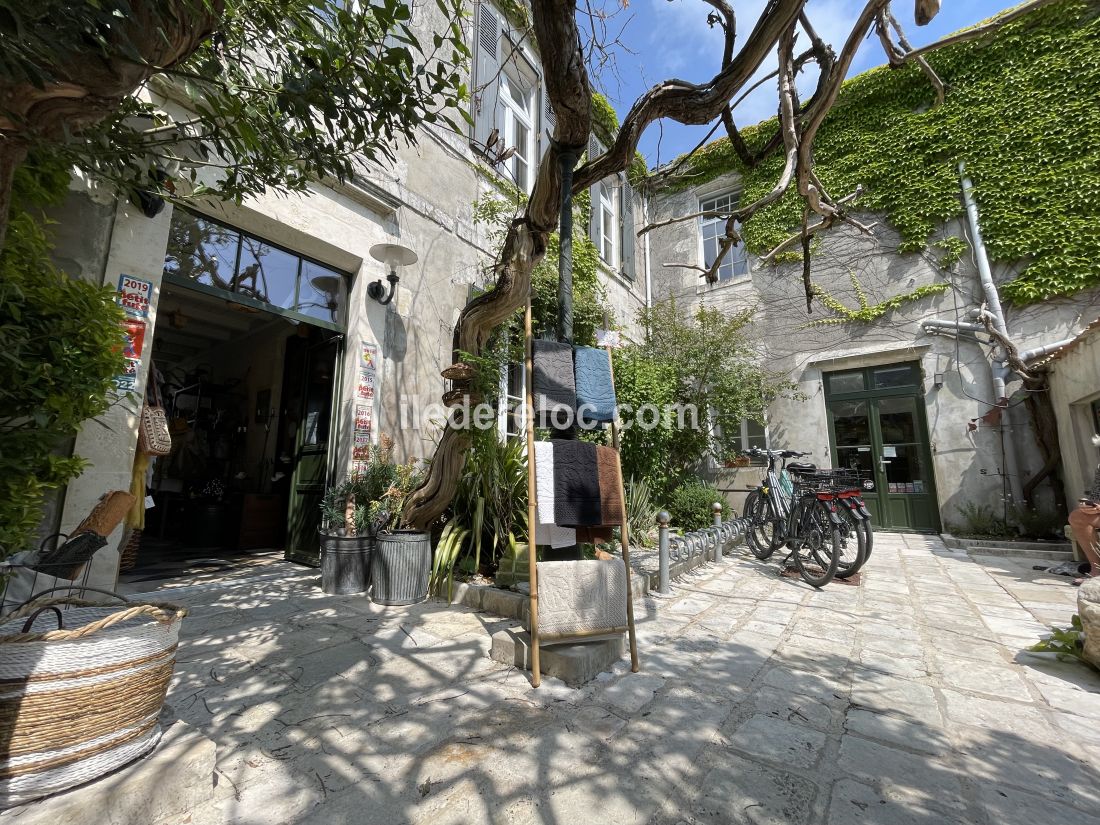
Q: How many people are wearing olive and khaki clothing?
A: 0